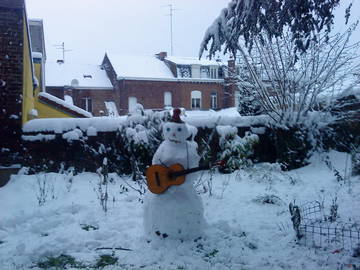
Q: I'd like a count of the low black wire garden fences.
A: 1